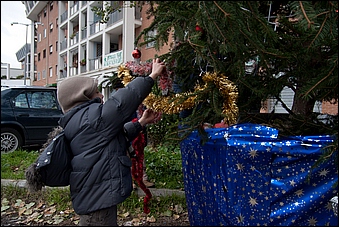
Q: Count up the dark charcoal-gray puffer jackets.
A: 1